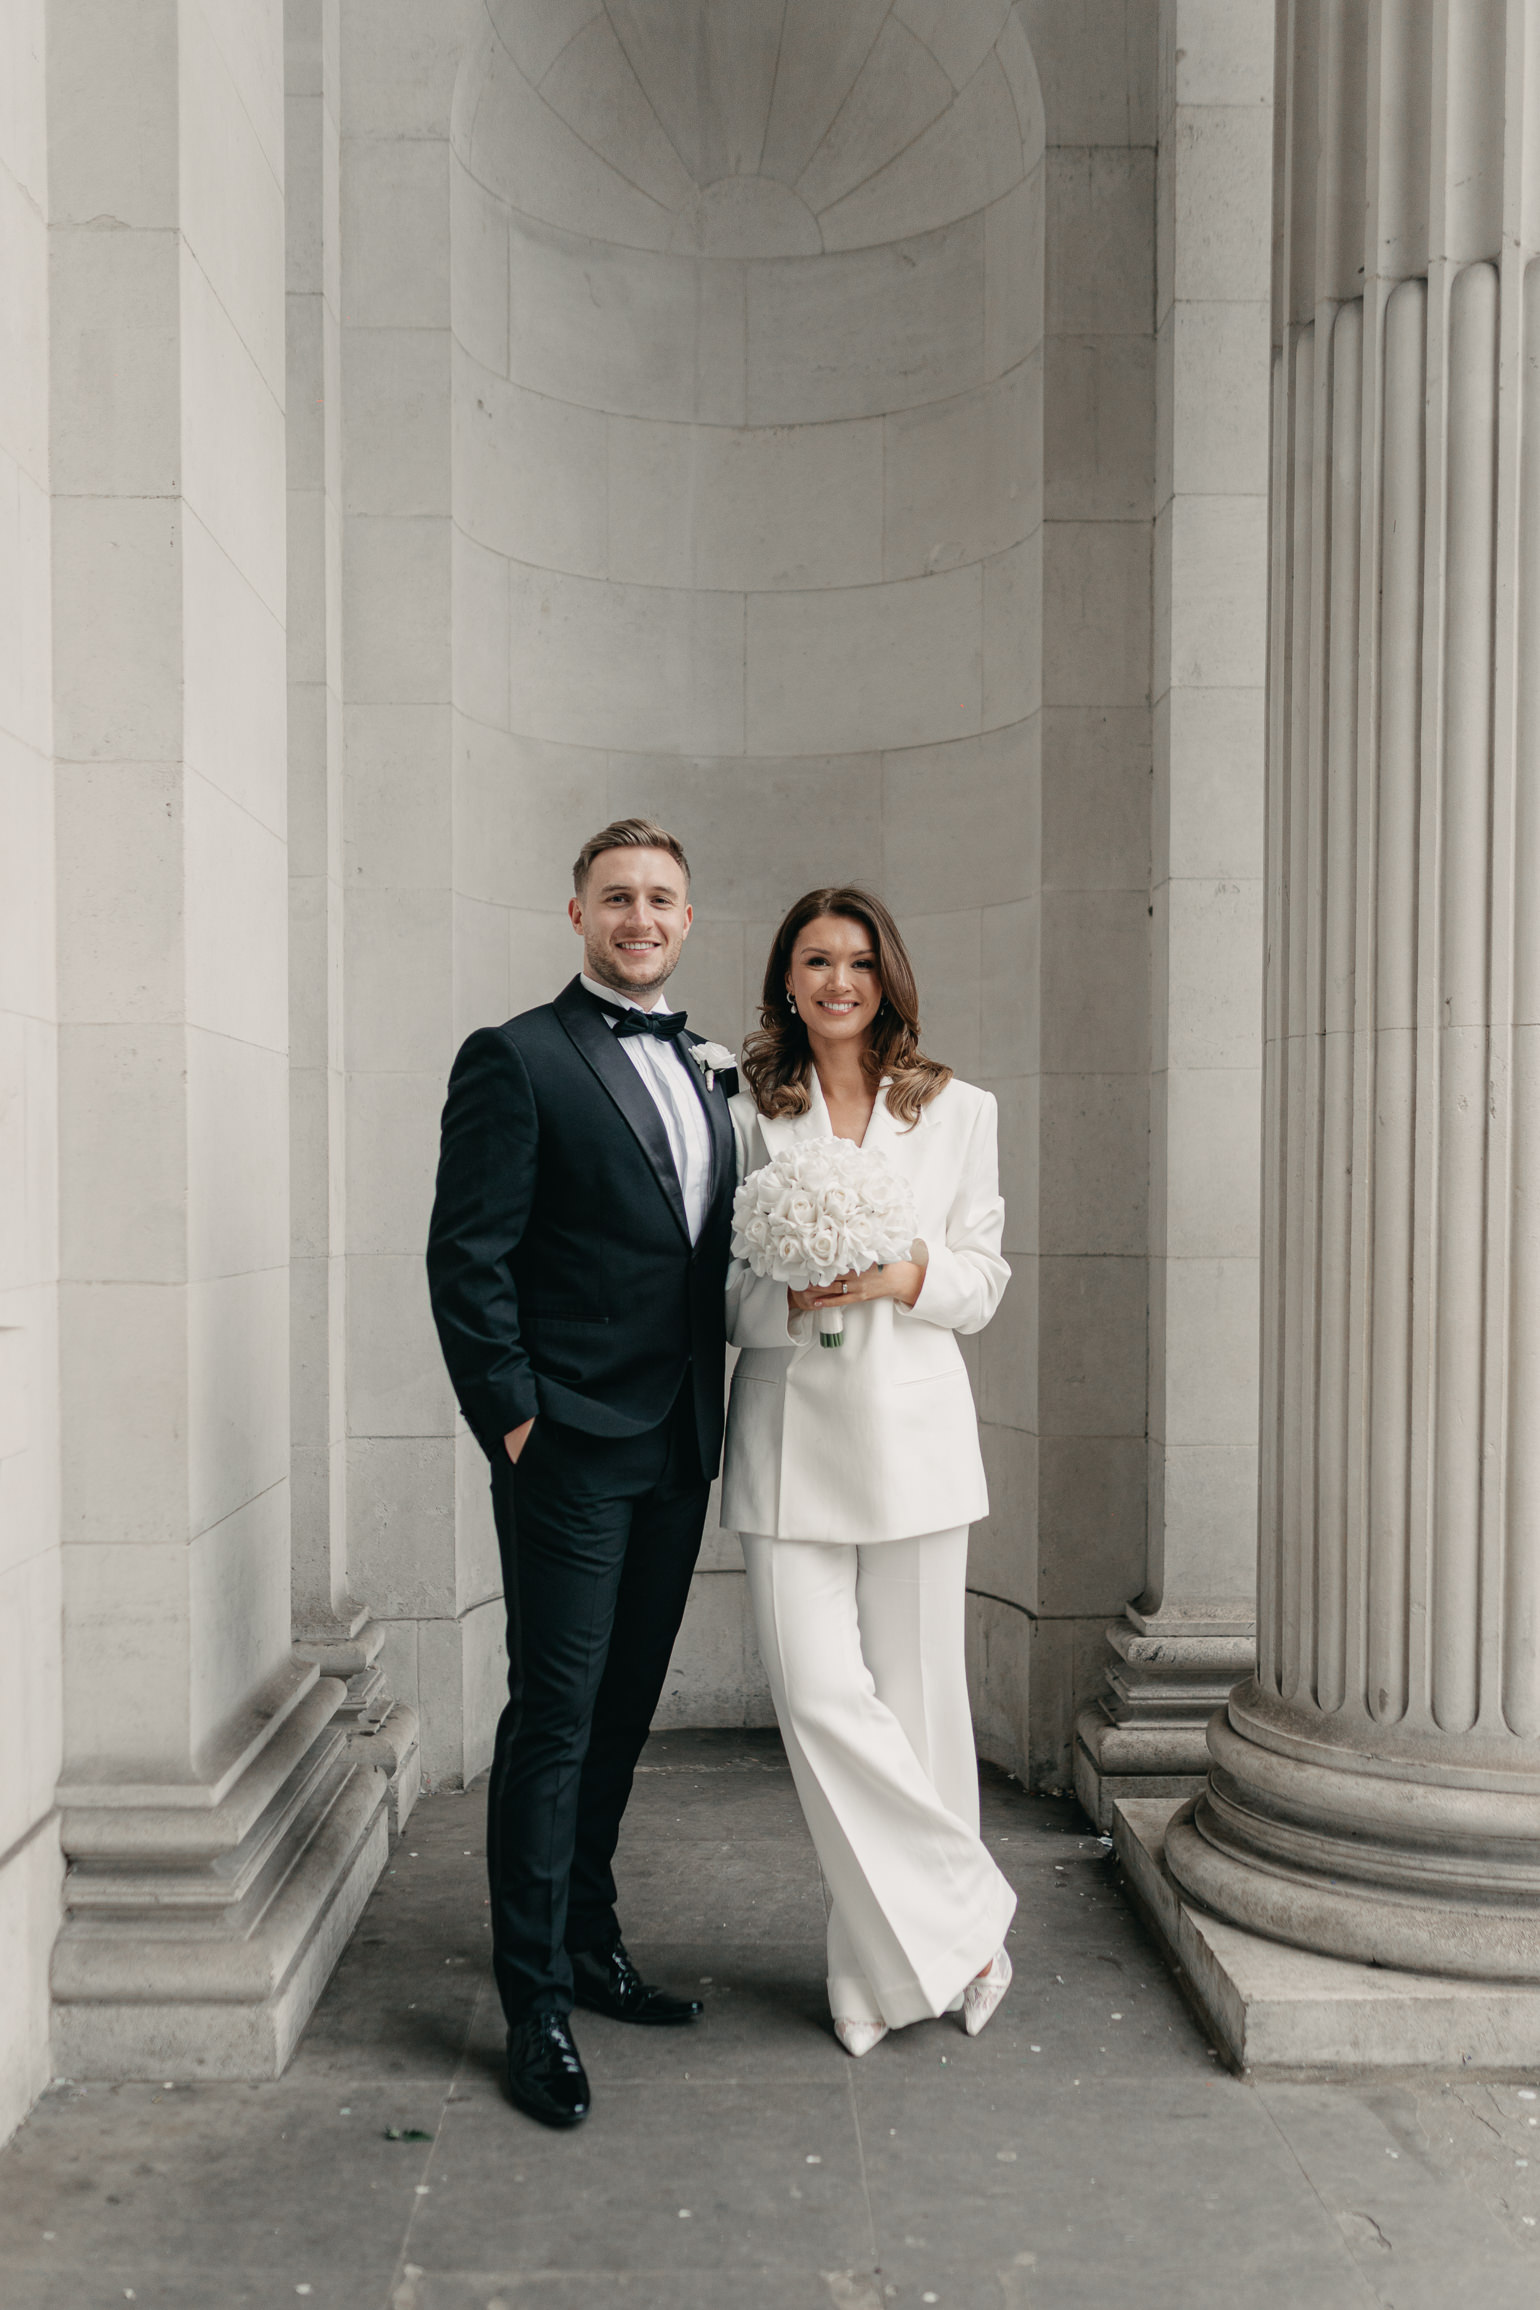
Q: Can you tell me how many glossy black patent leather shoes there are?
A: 2